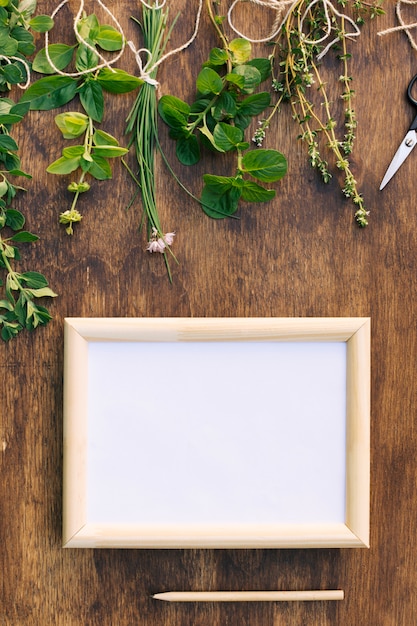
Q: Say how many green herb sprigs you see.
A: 5